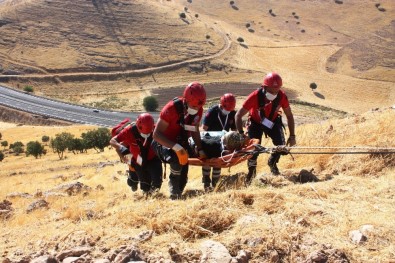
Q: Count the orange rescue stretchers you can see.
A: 1